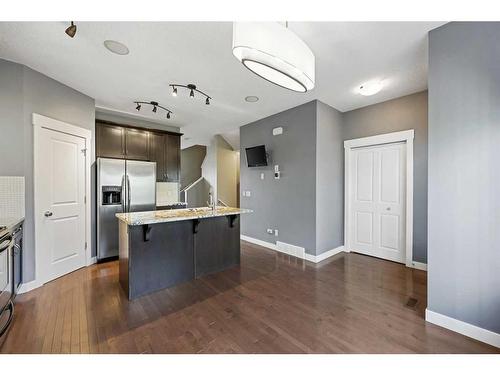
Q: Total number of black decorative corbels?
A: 3